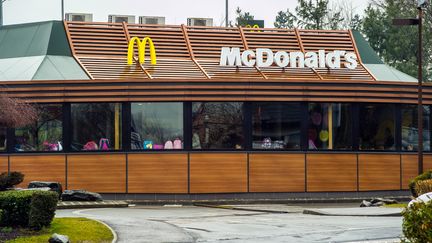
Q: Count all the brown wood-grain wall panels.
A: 9